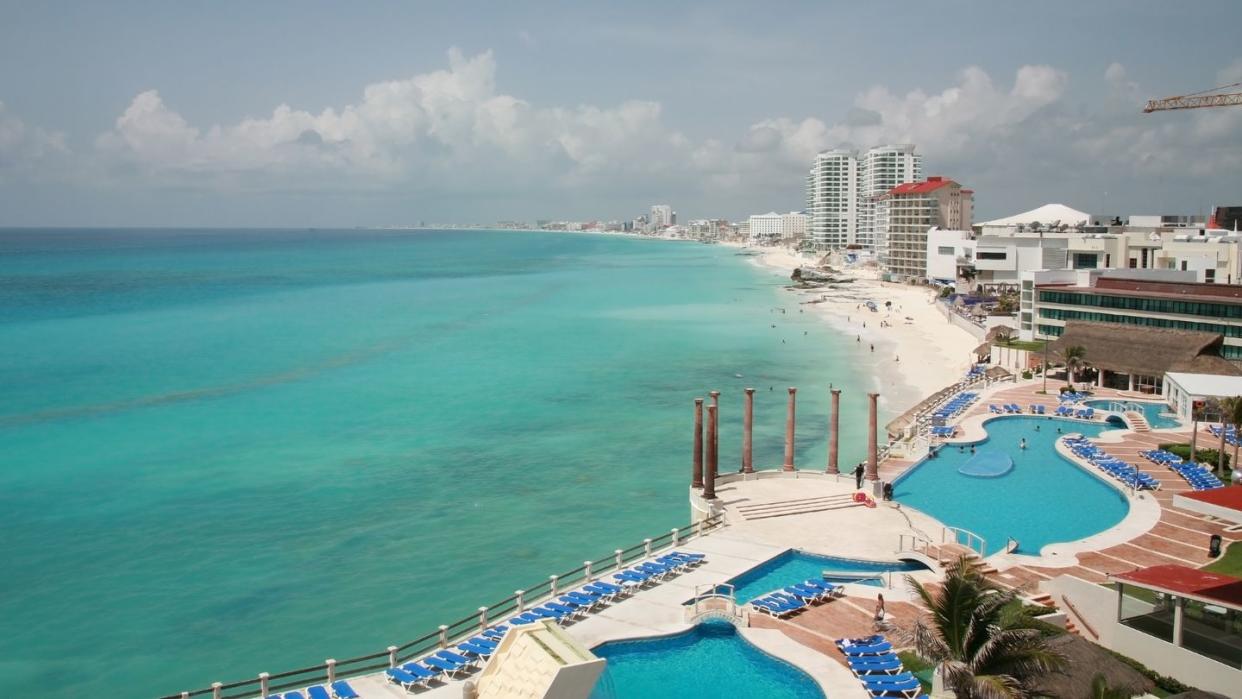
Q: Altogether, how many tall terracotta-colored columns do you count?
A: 7